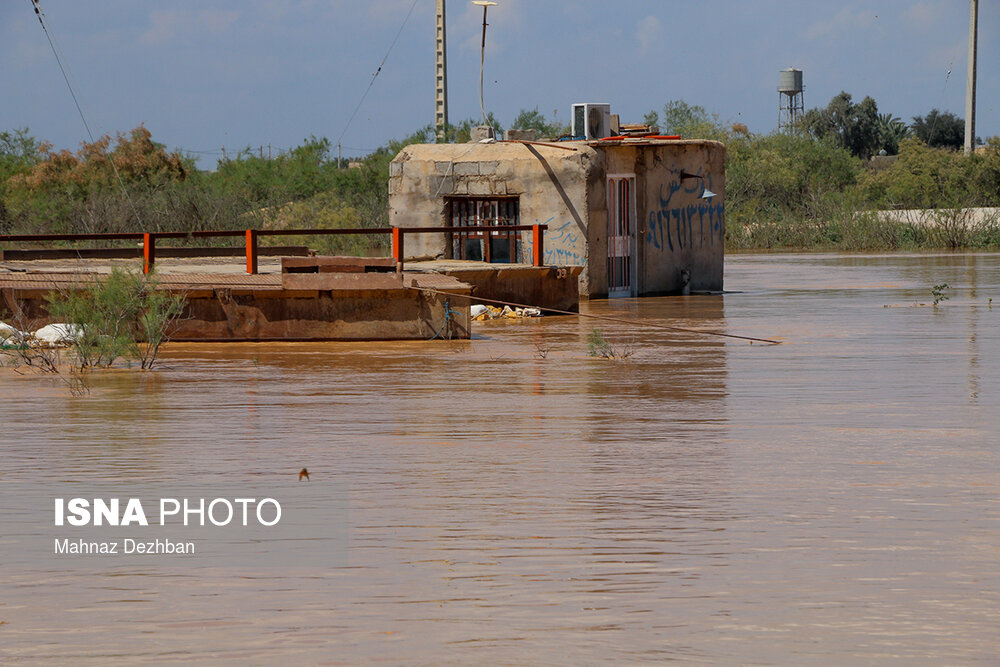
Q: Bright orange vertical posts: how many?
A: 4